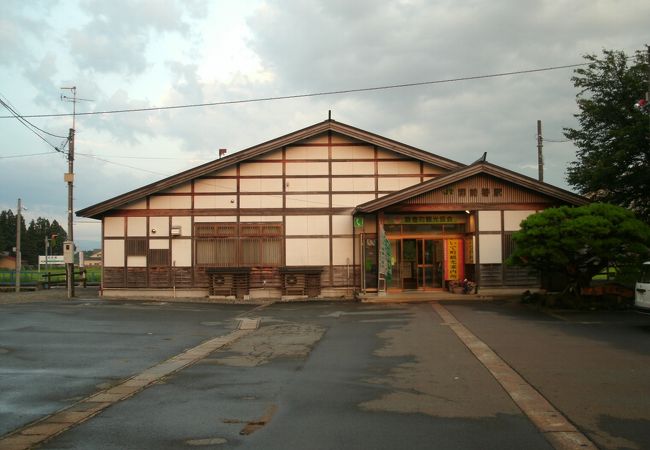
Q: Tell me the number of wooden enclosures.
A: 2